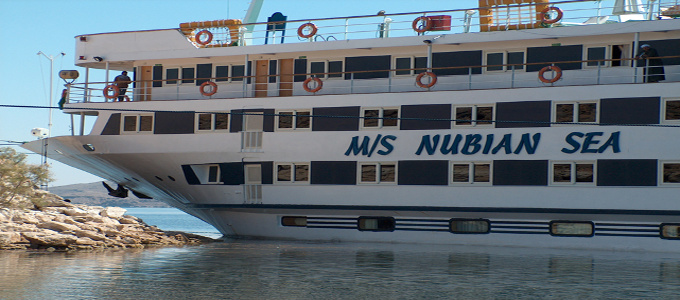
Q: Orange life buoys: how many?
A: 9